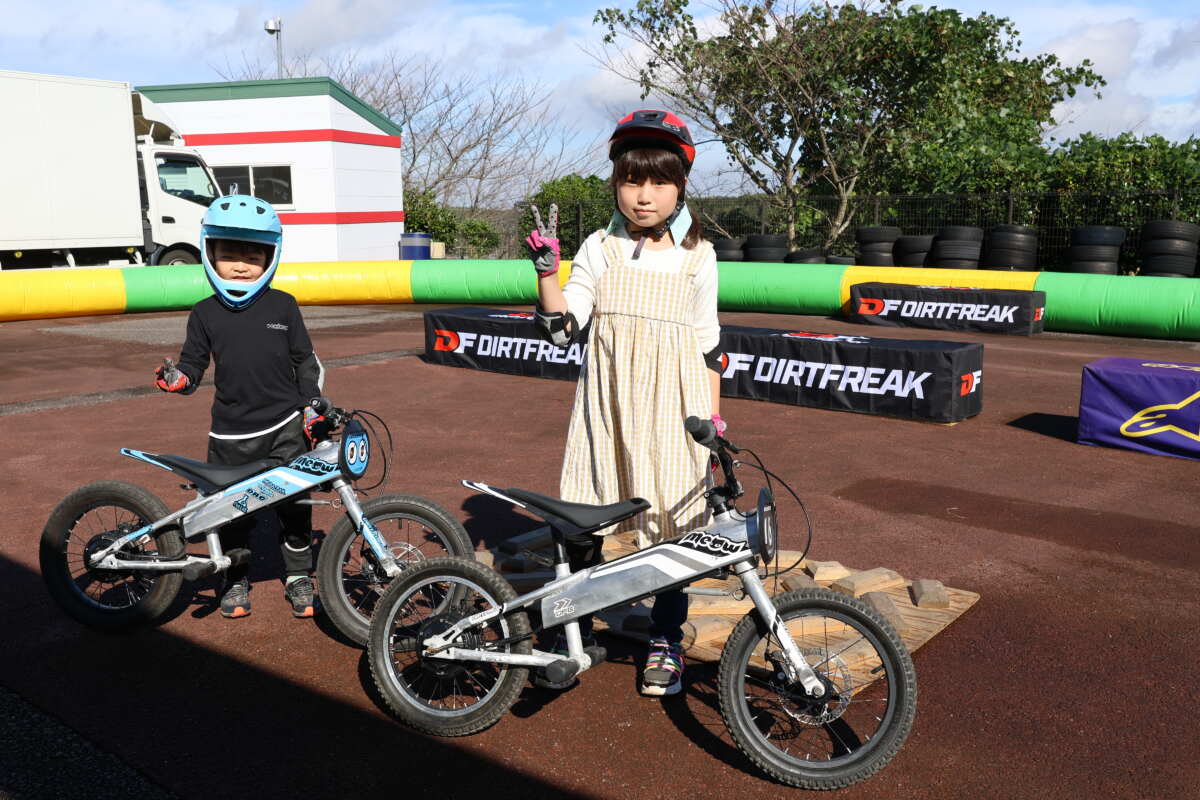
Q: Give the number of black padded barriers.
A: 3